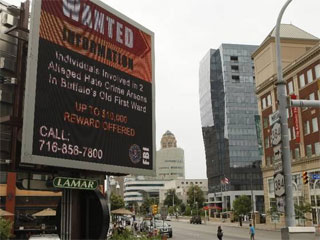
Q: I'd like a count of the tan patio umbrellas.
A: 3